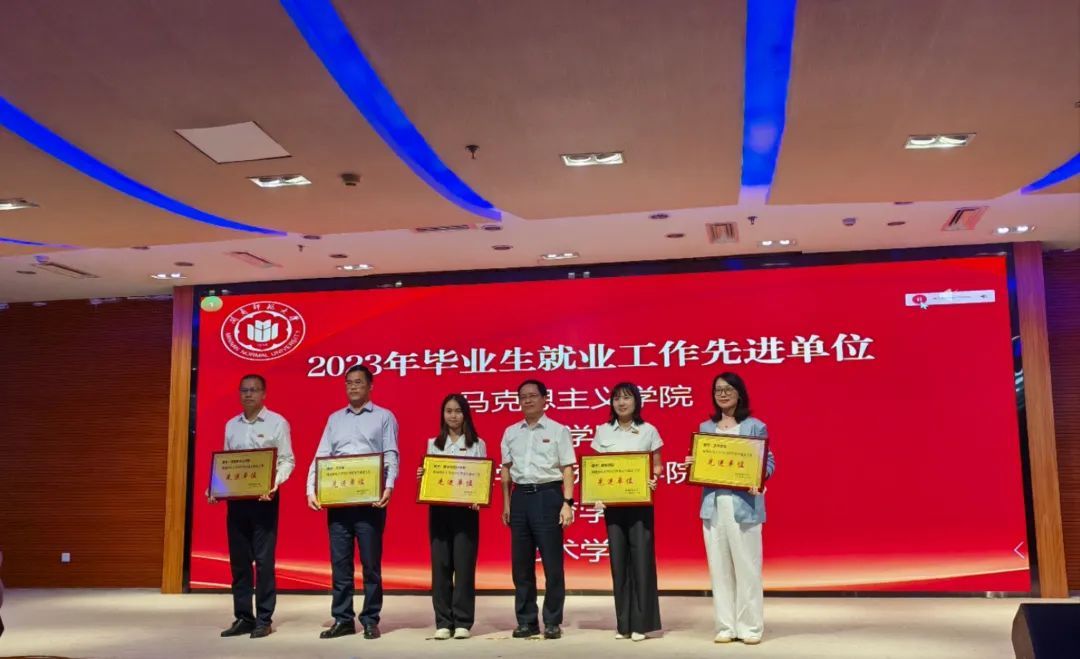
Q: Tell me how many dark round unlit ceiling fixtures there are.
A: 11